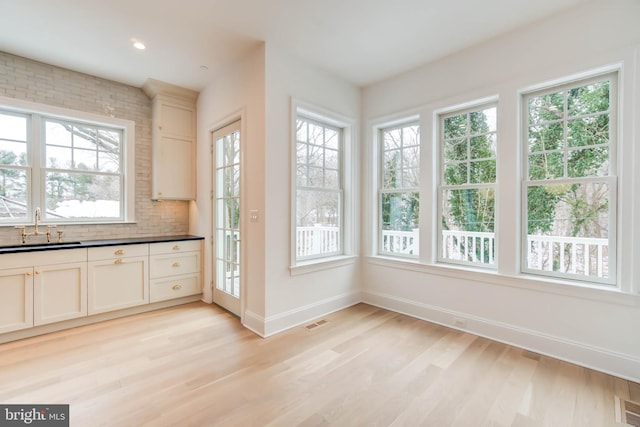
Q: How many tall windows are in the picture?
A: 4